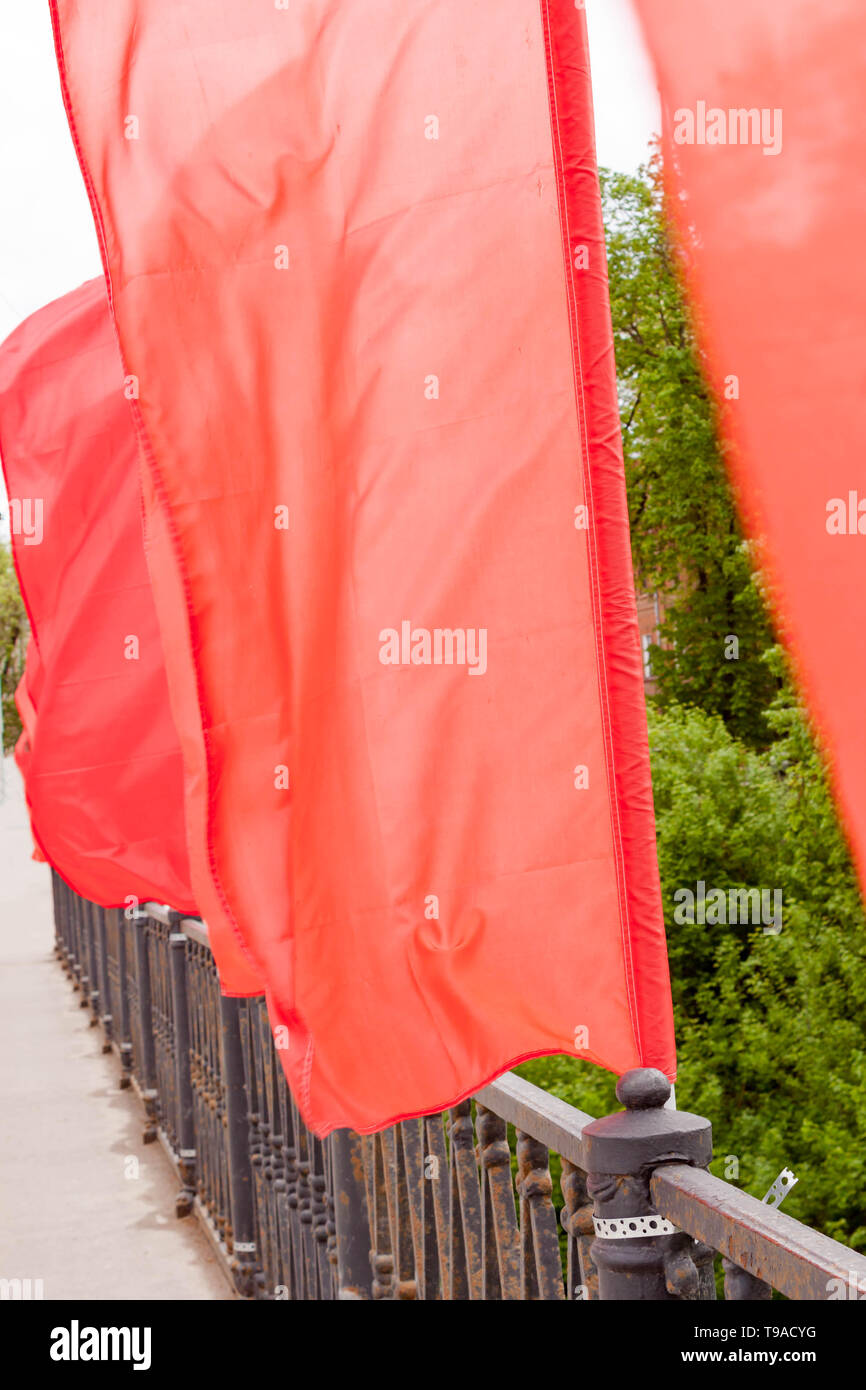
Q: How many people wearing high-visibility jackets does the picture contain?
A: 0